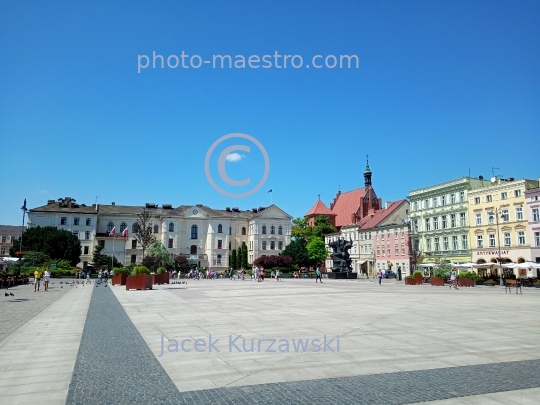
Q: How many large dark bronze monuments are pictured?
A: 1